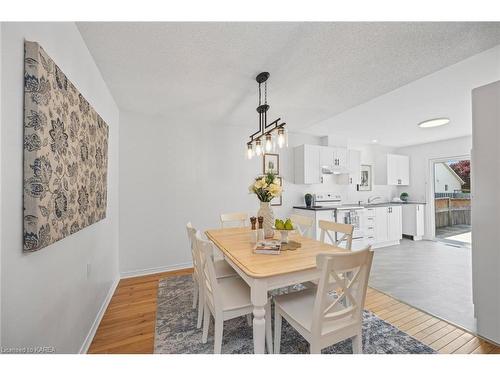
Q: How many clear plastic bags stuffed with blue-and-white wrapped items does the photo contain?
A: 0